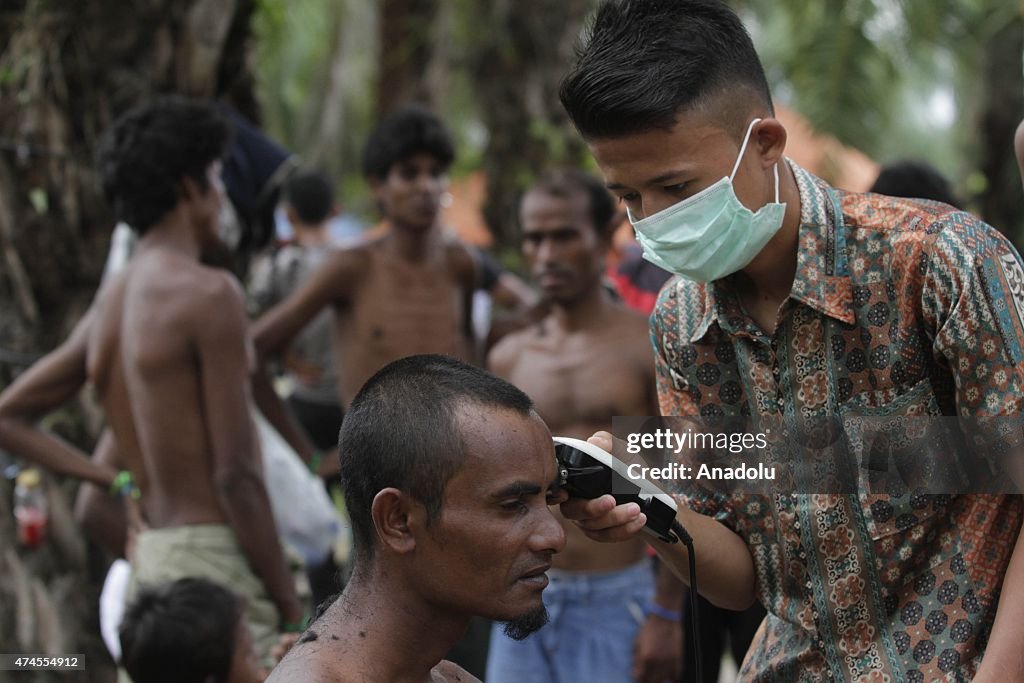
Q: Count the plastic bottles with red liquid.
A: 1